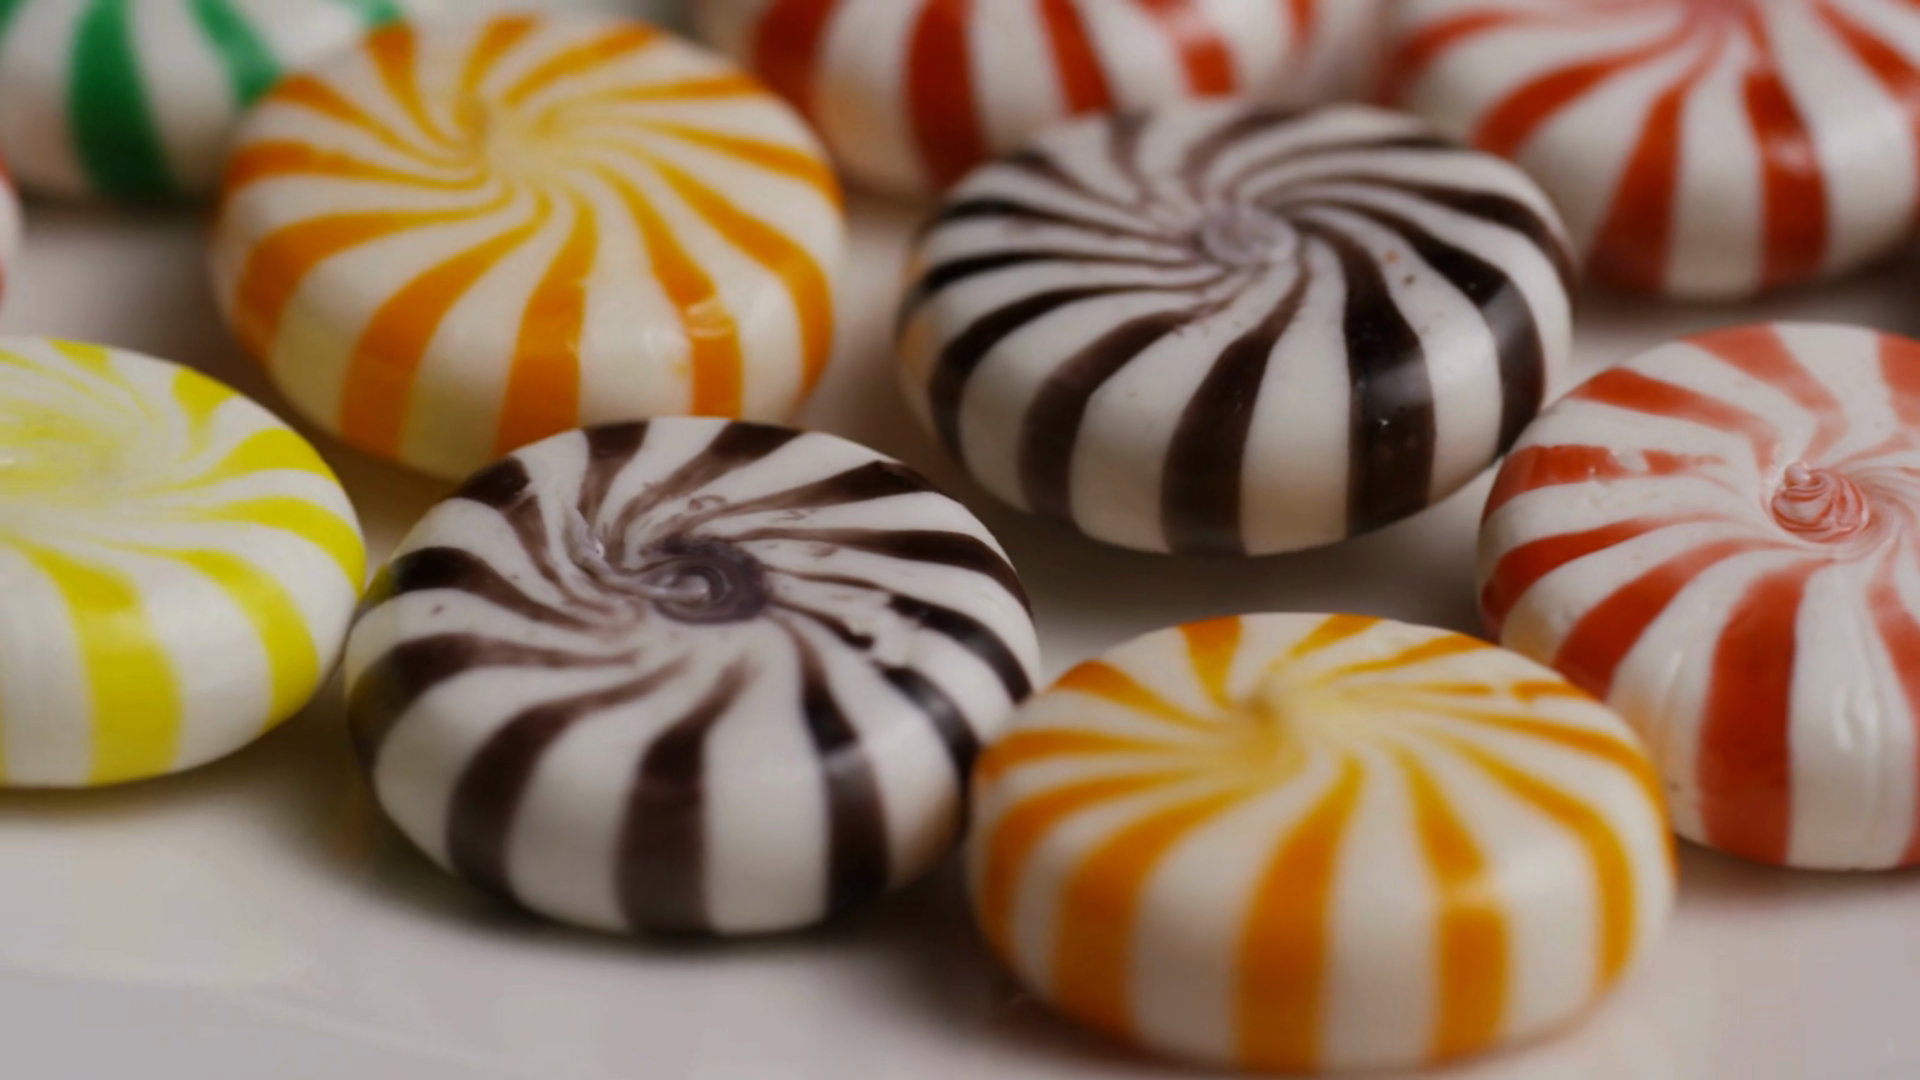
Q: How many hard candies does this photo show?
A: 10